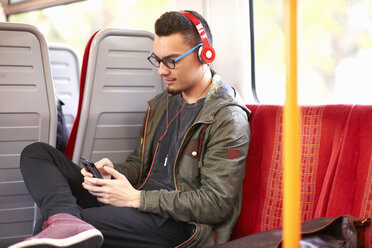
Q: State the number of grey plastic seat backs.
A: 3